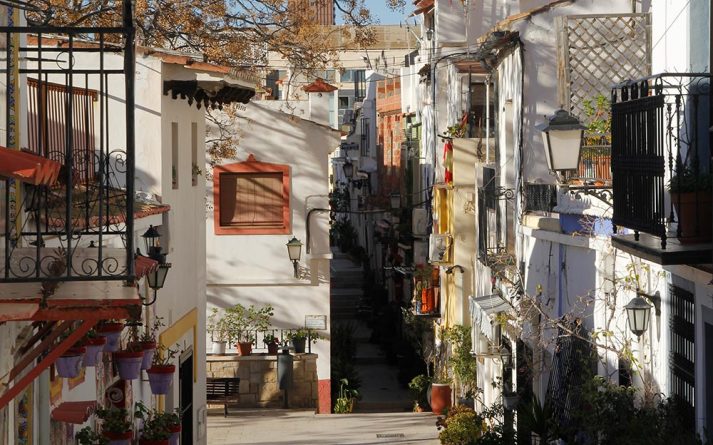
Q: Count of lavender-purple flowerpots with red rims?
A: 9